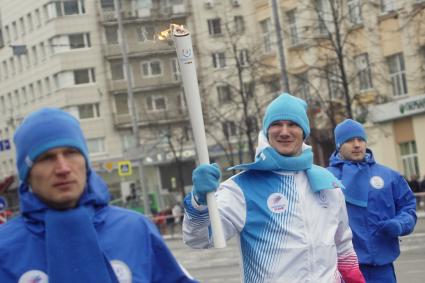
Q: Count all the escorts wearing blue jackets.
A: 2